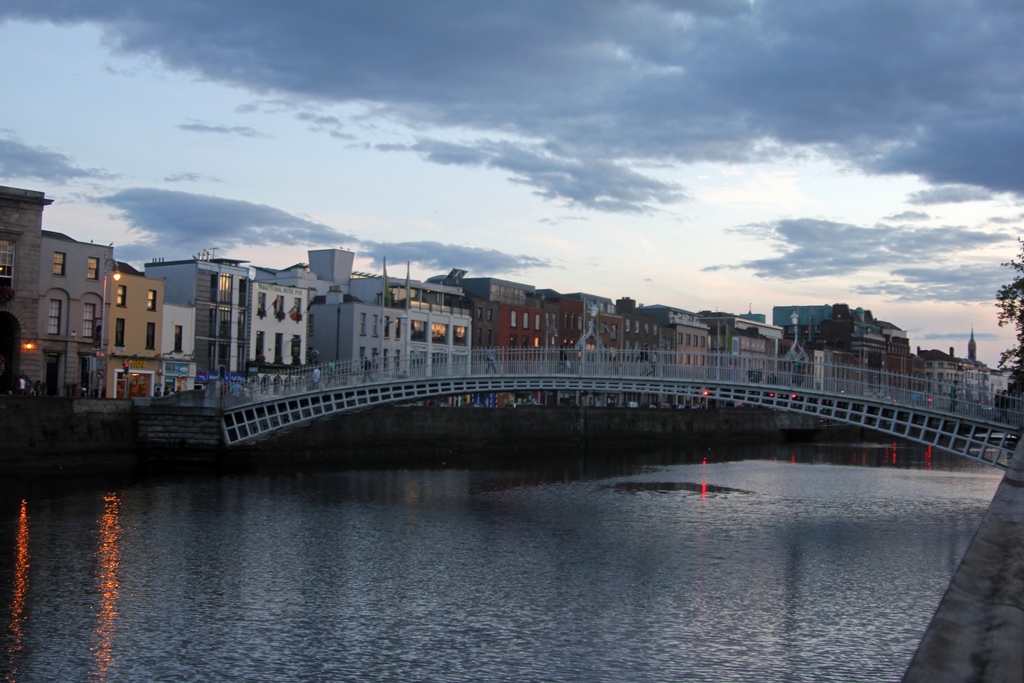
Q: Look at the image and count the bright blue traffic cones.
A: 0